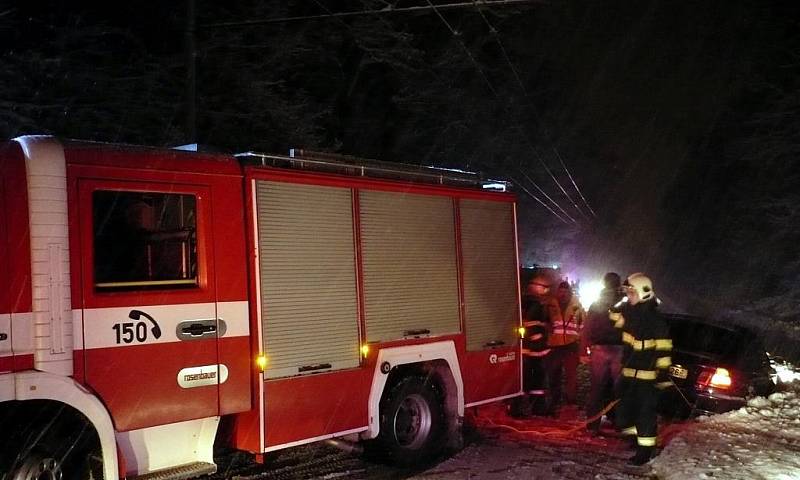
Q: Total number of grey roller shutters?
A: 3